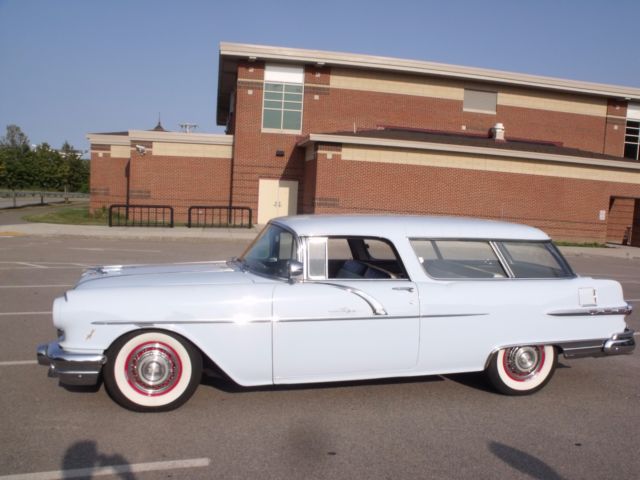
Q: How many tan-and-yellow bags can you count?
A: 0